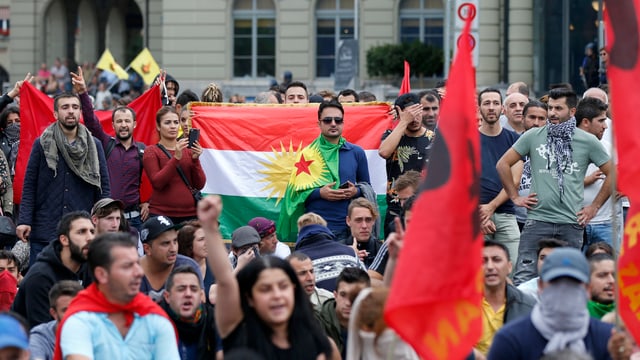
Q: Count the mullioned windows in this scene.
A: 3